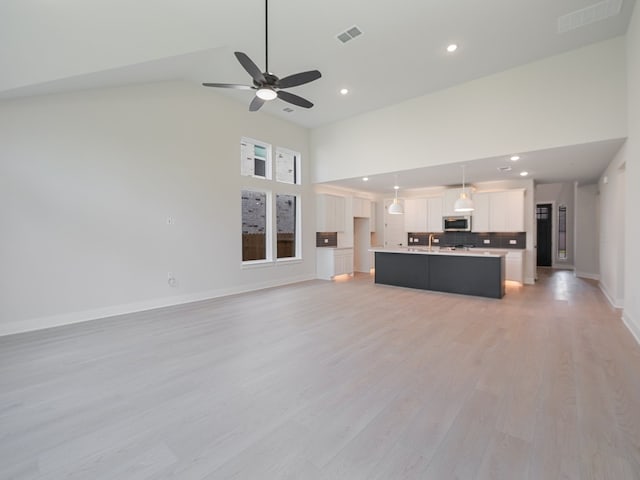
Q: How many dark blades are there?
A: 5